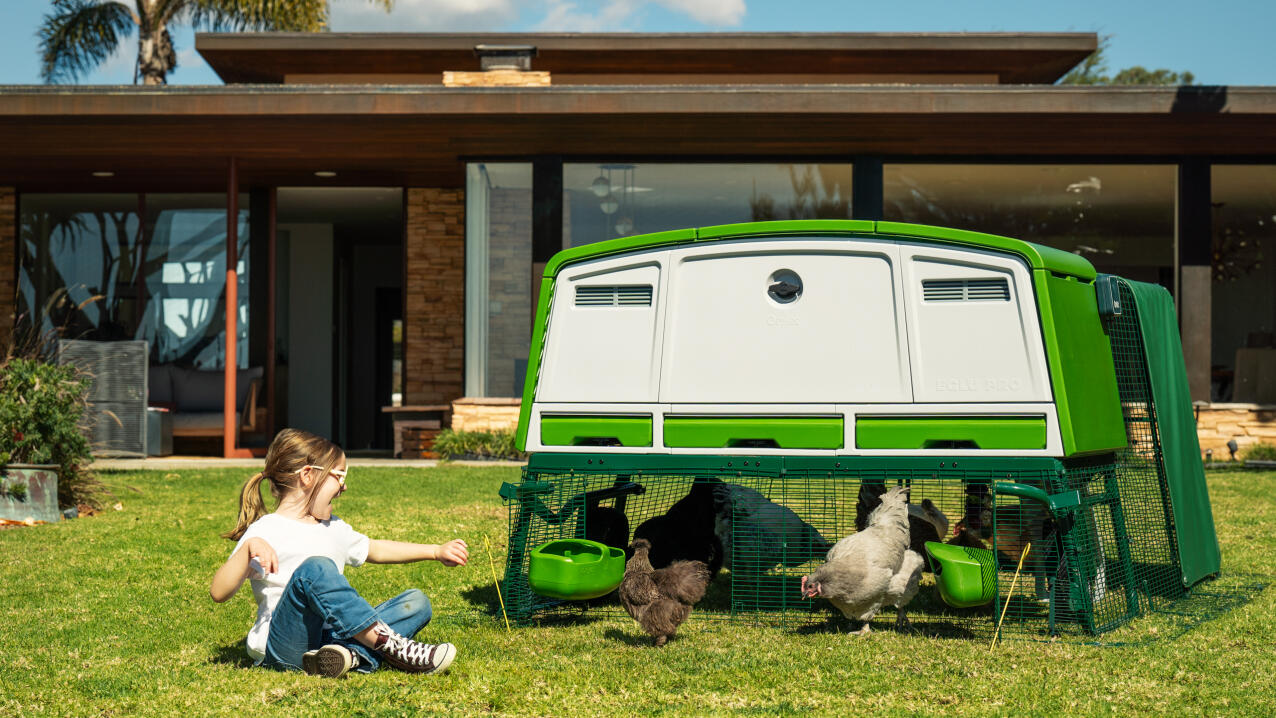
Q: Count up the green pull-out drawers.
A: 3